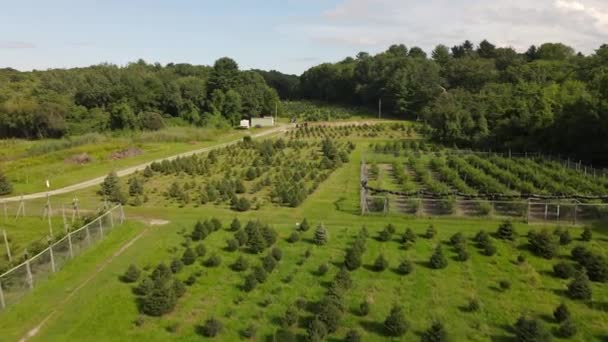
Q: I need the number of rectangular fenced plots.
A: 2